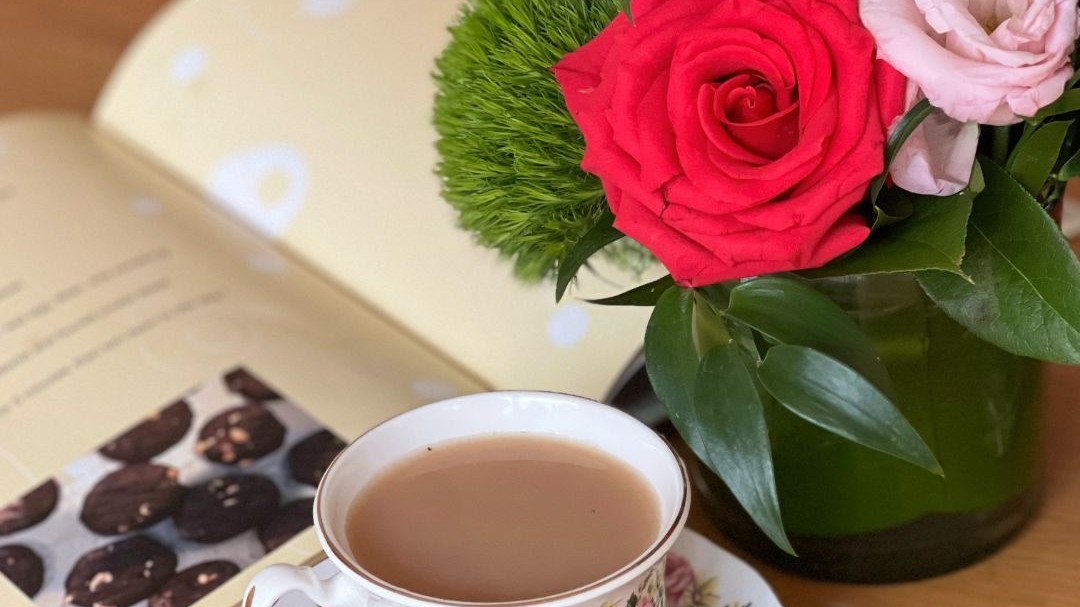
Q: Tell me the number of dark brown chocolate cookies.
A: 11